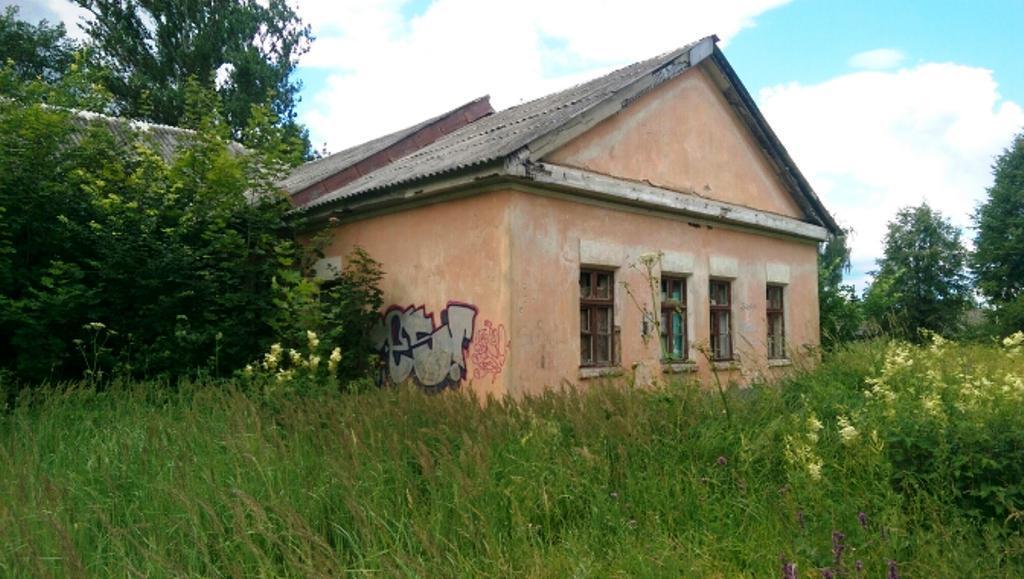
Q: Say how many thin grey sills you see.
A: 4